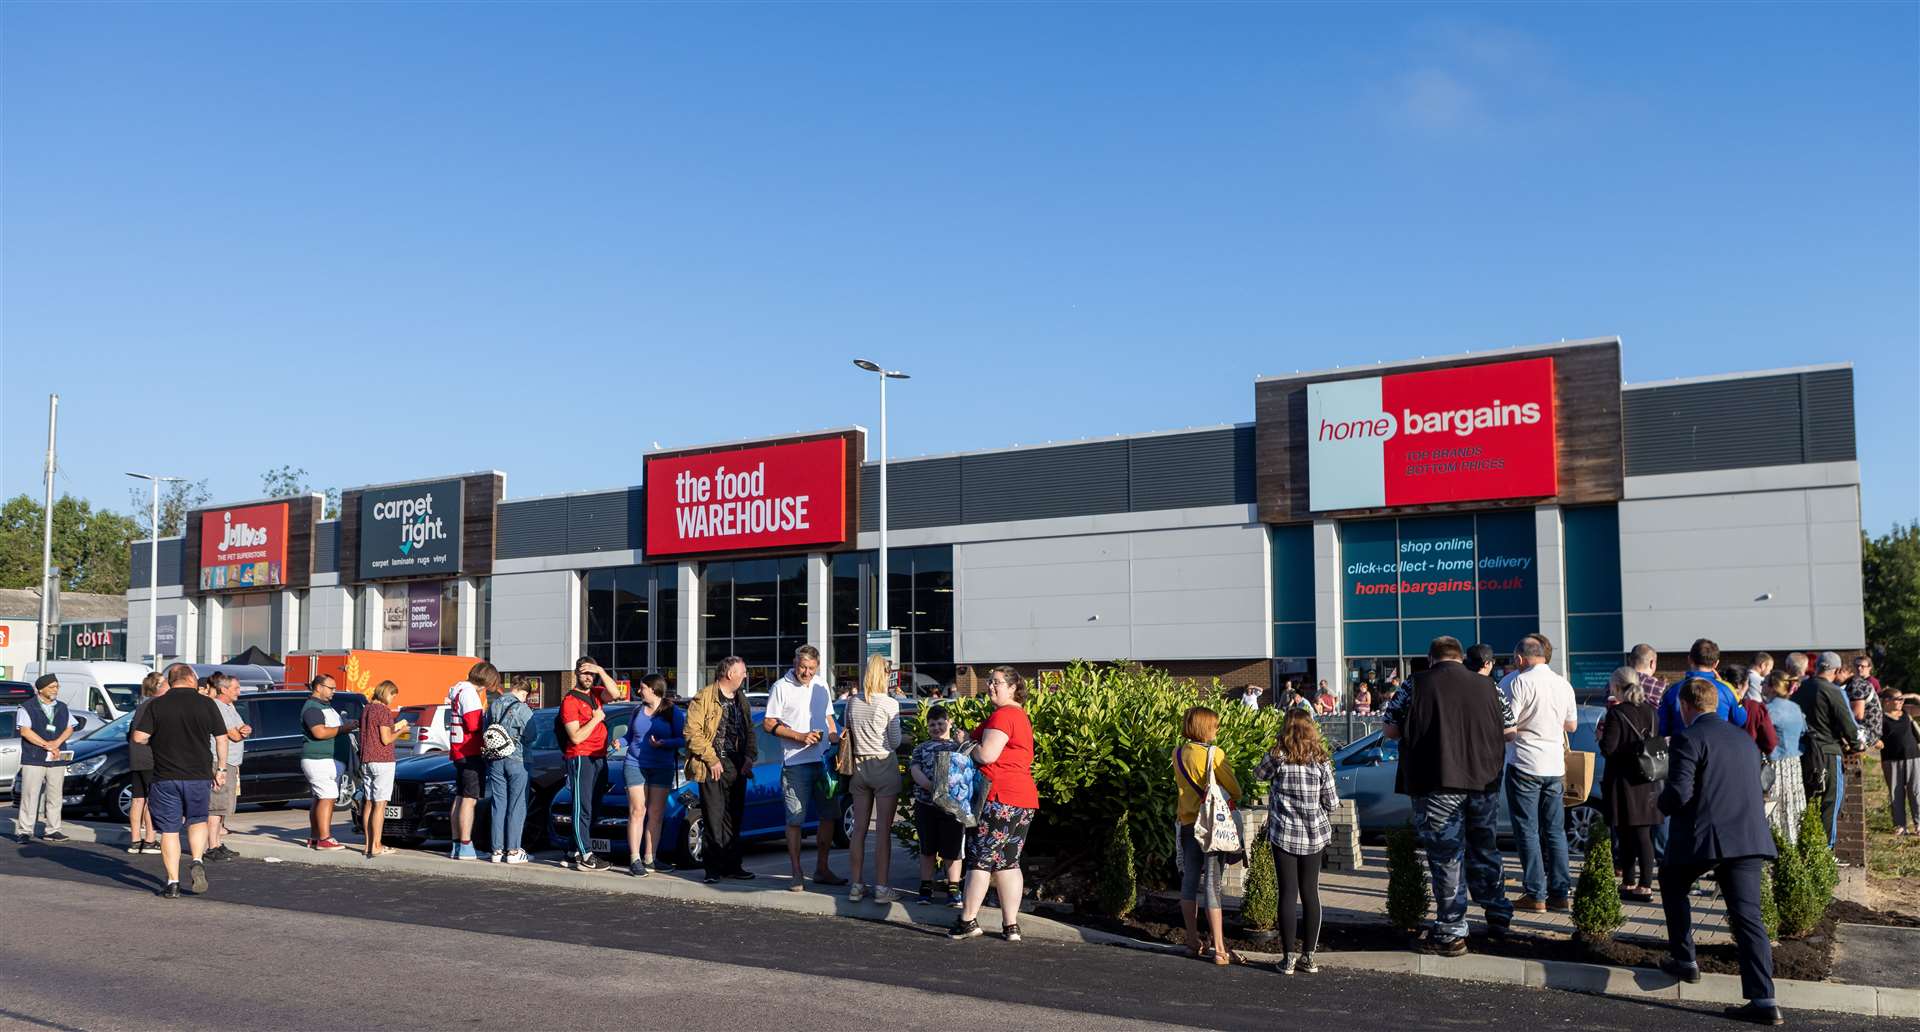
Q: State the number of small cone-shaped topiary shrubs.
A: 7